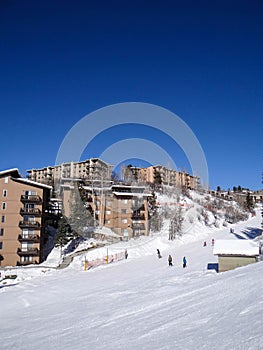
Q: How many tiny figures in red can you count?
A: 2